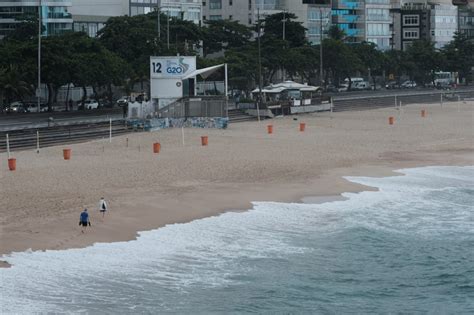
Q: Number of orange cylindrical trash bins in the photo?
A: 8